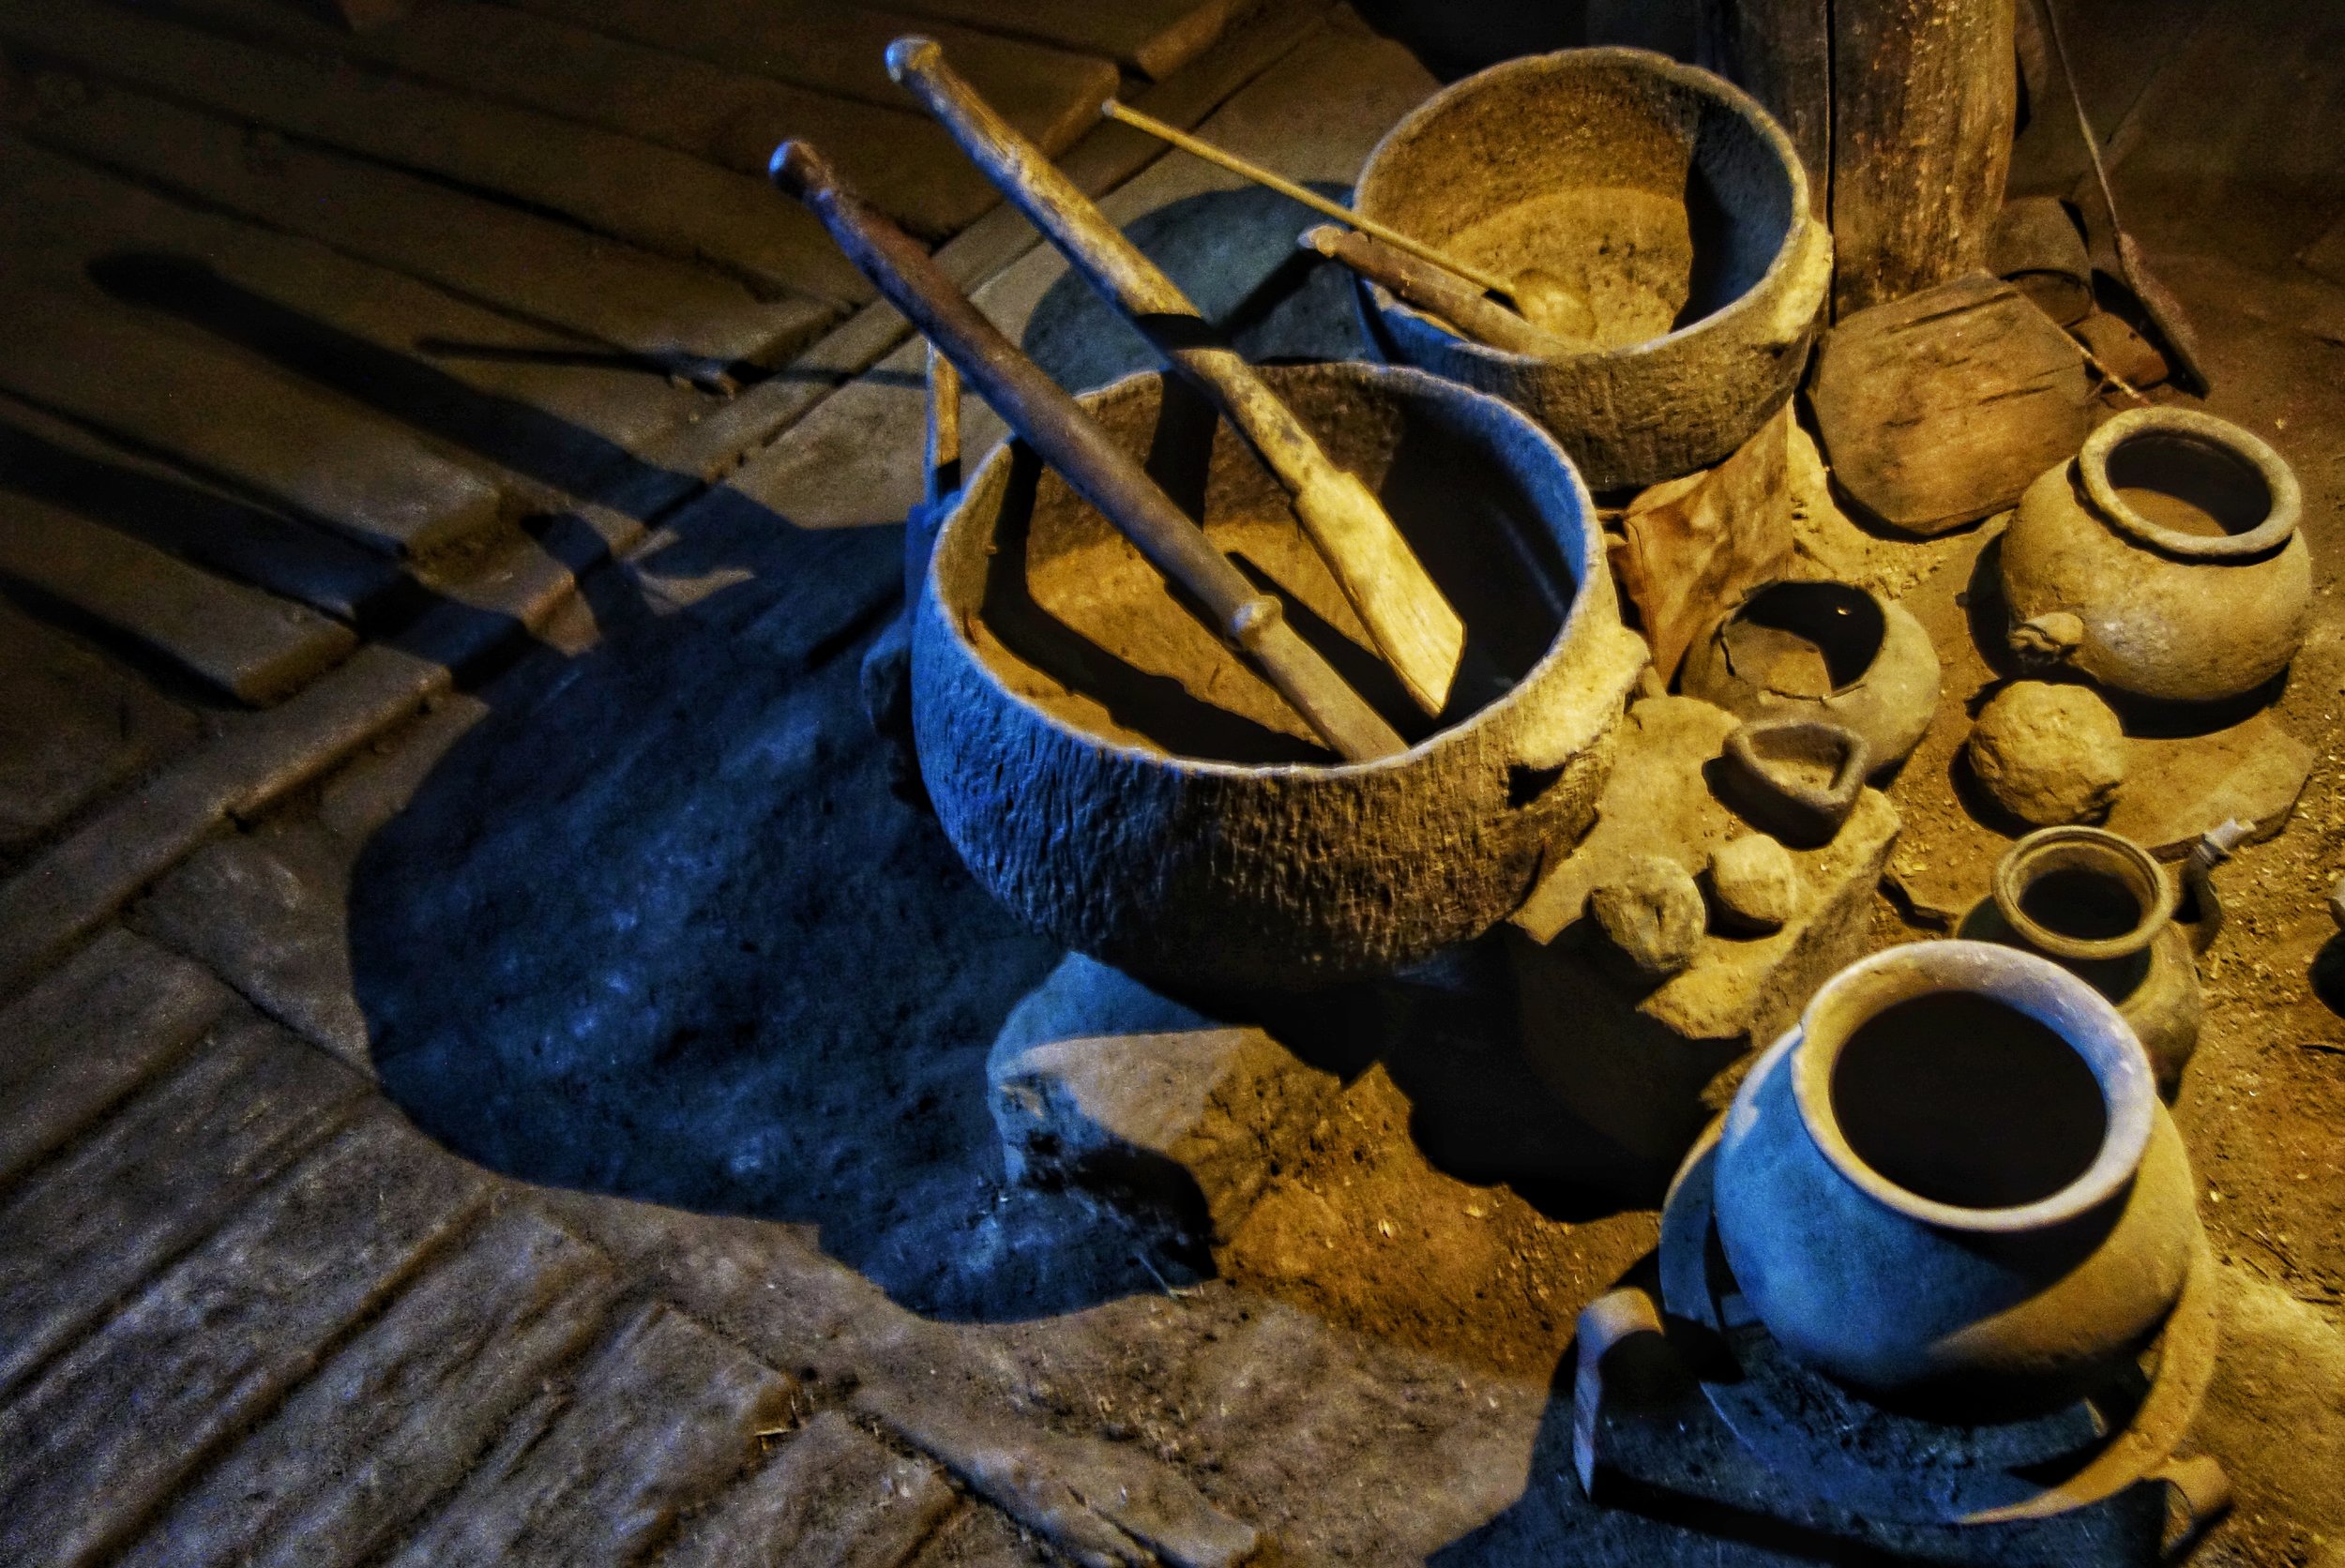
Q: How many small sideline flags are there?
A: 0